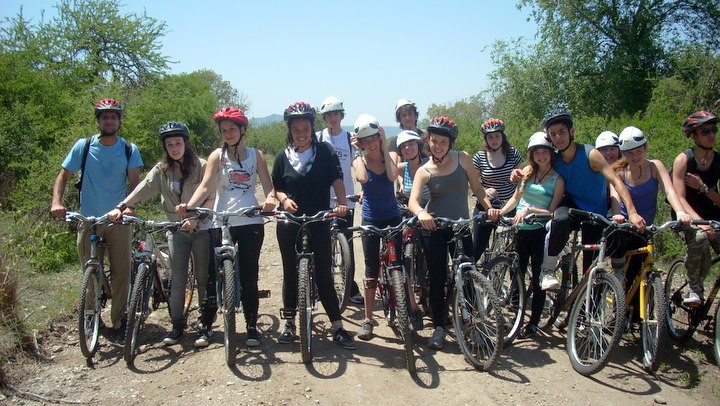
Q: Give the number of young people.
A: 15